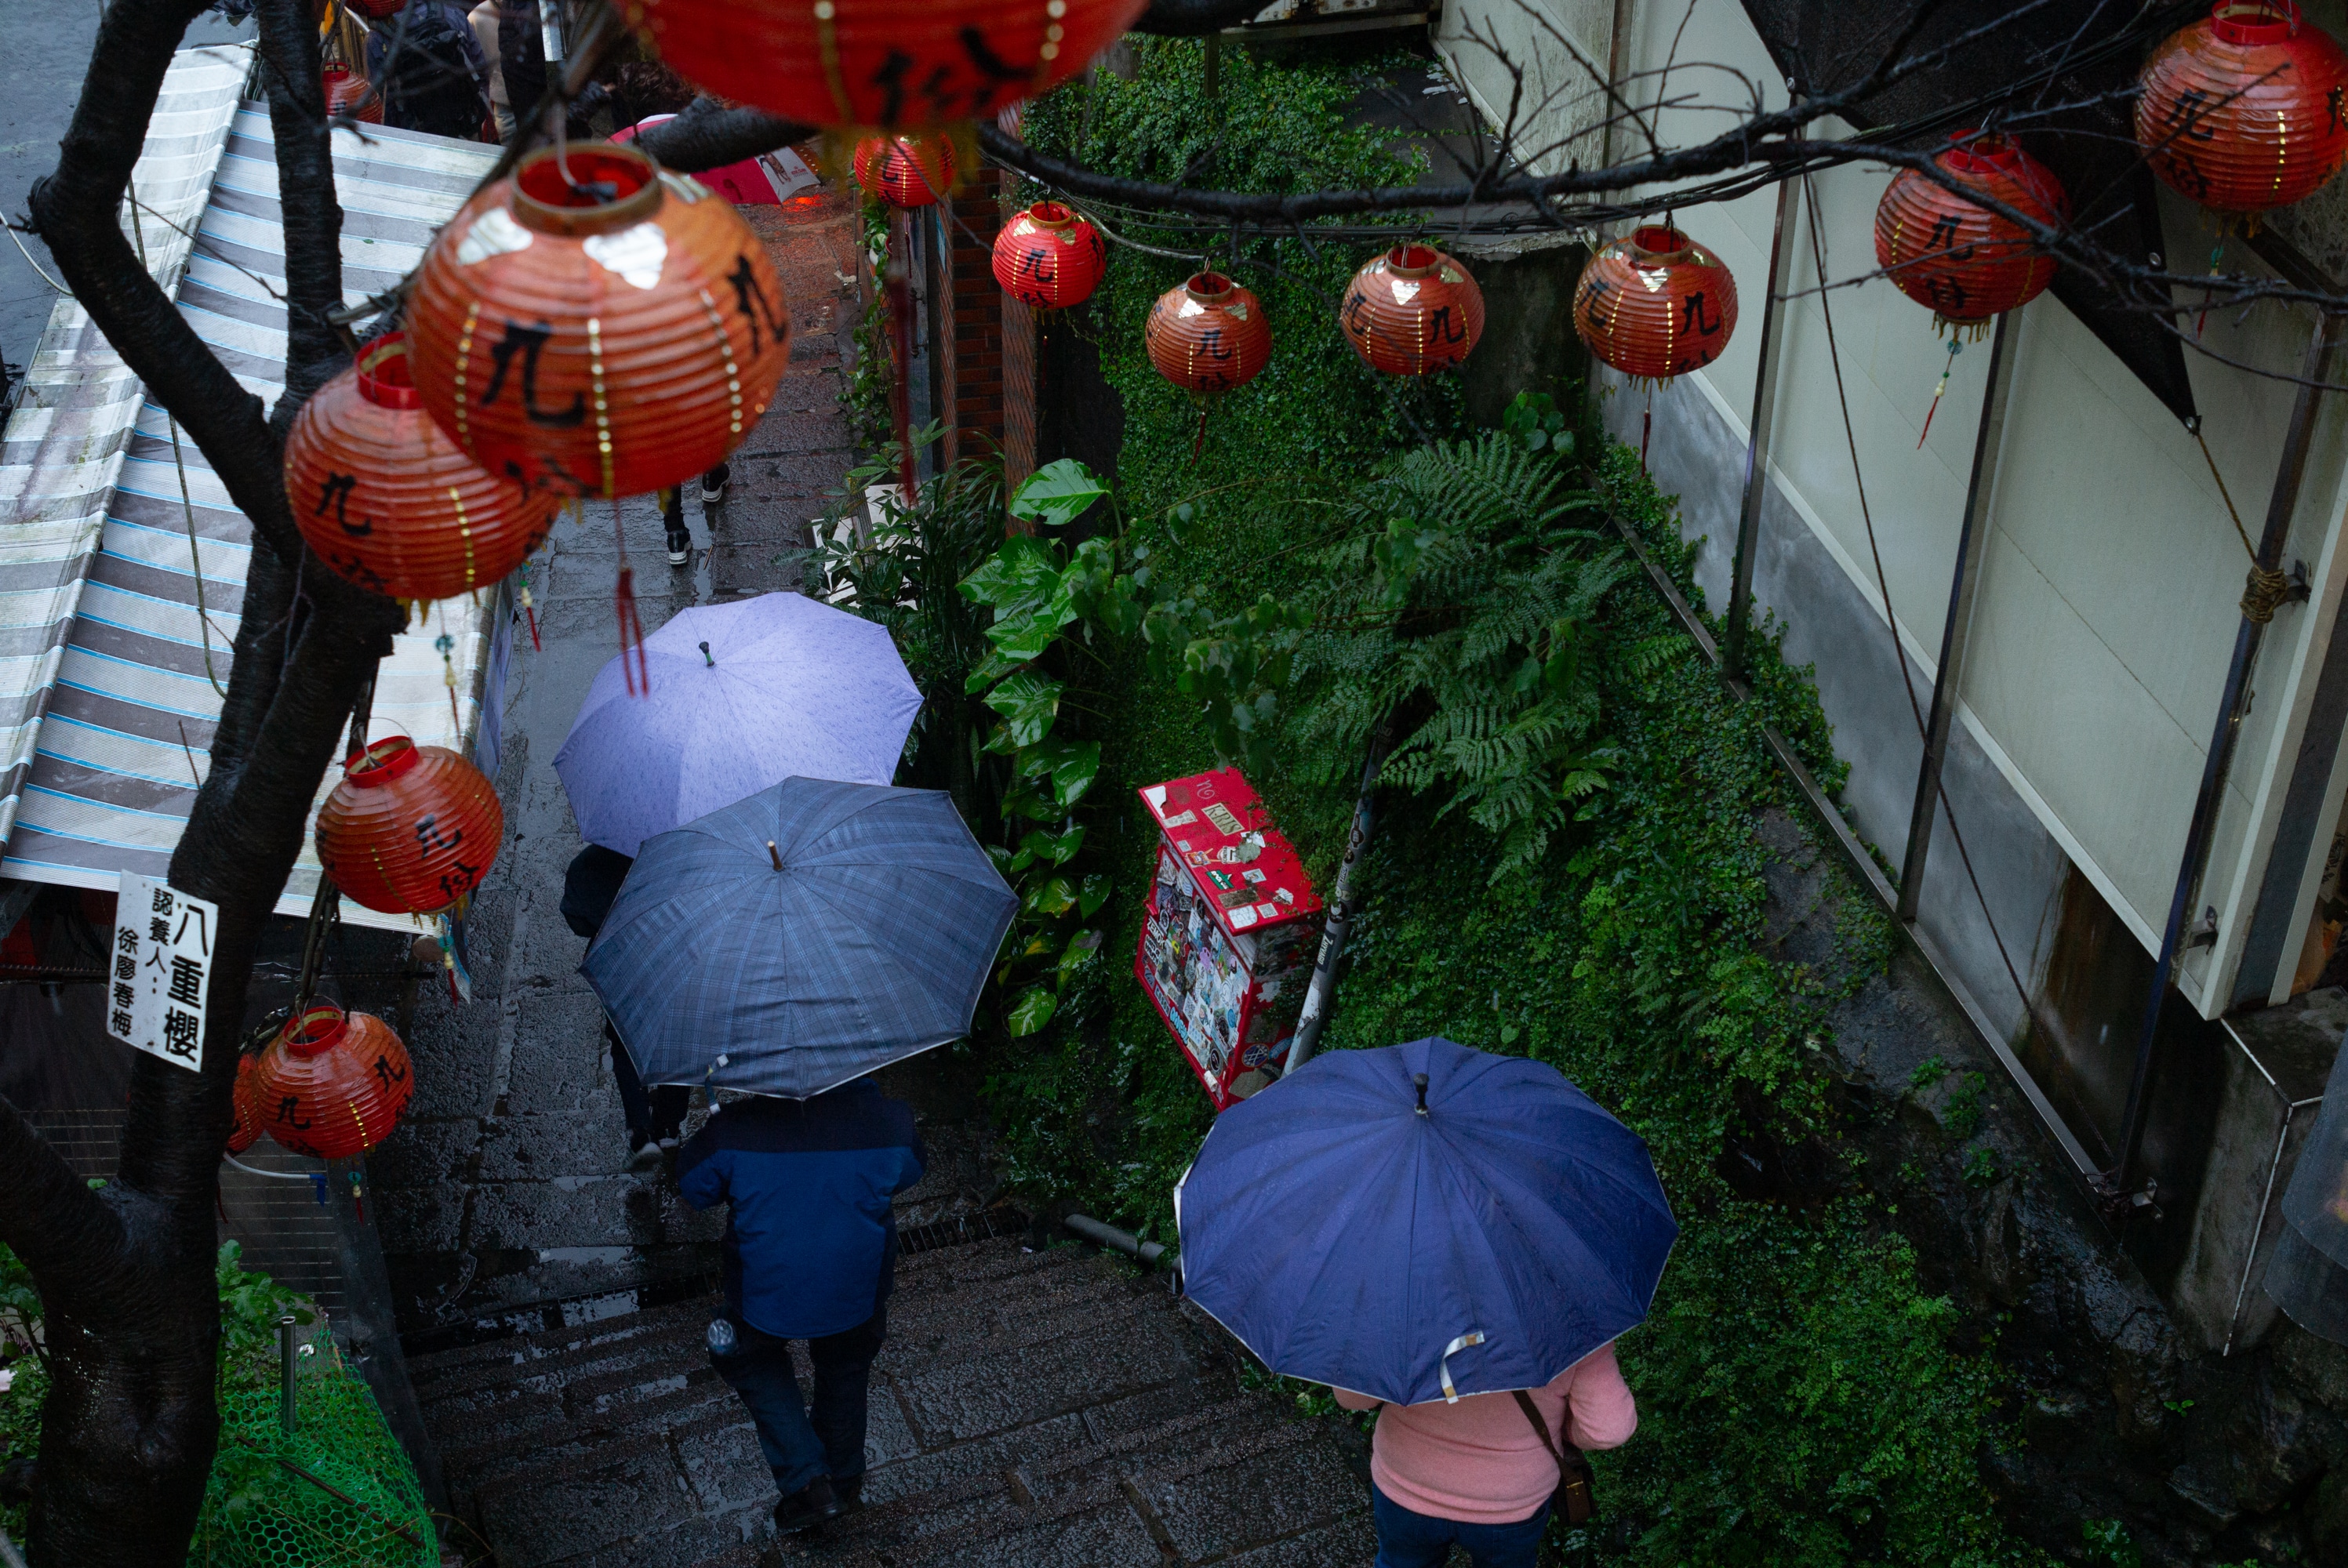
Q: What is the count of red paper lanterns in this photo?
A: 15